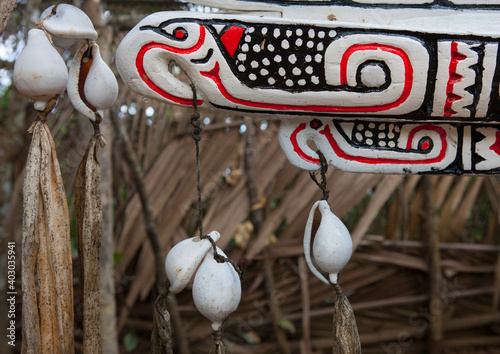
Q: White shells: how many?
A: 6